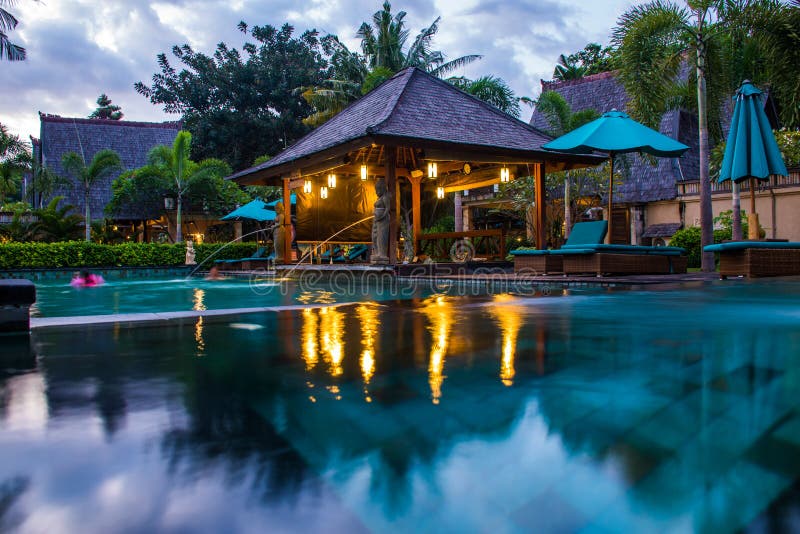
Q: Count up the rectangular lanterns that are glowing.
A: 7